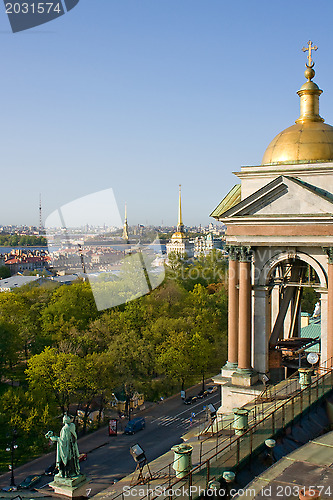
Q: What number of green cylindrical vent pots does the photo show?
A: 3